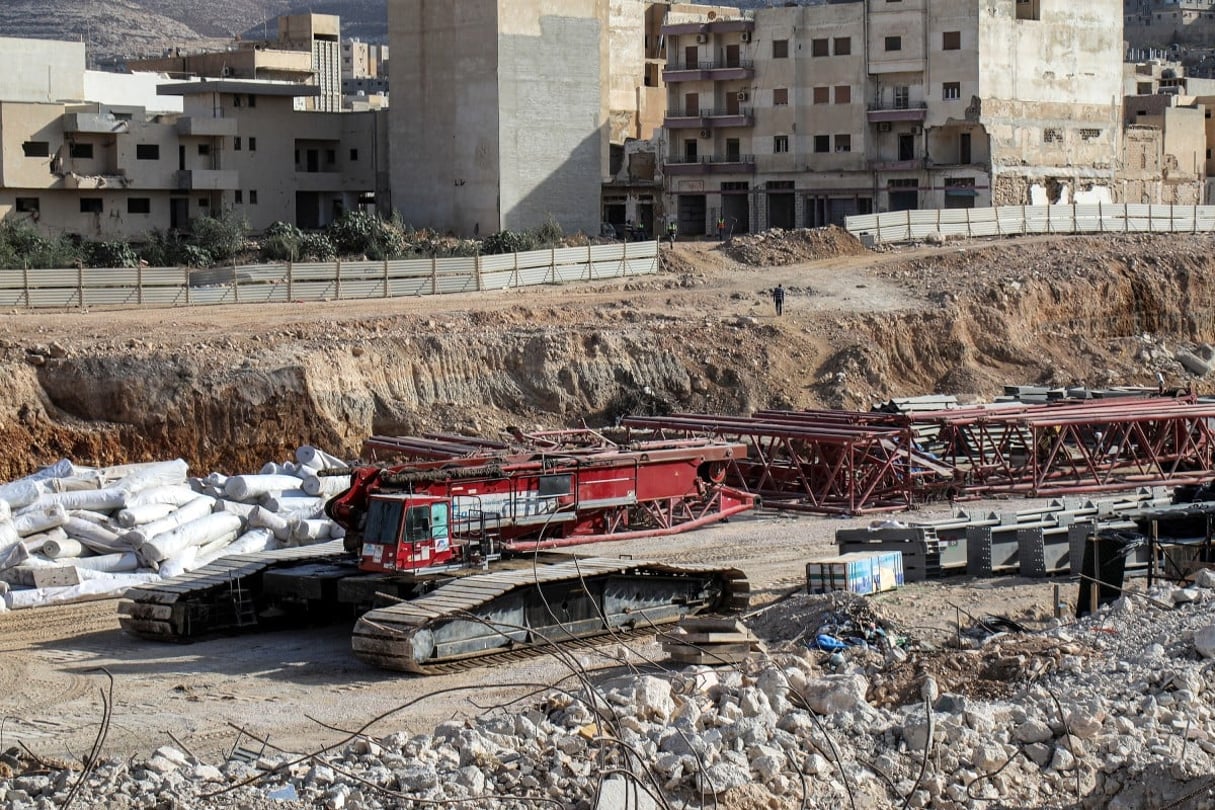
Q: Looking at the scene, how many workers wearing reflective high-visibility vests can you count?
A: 3